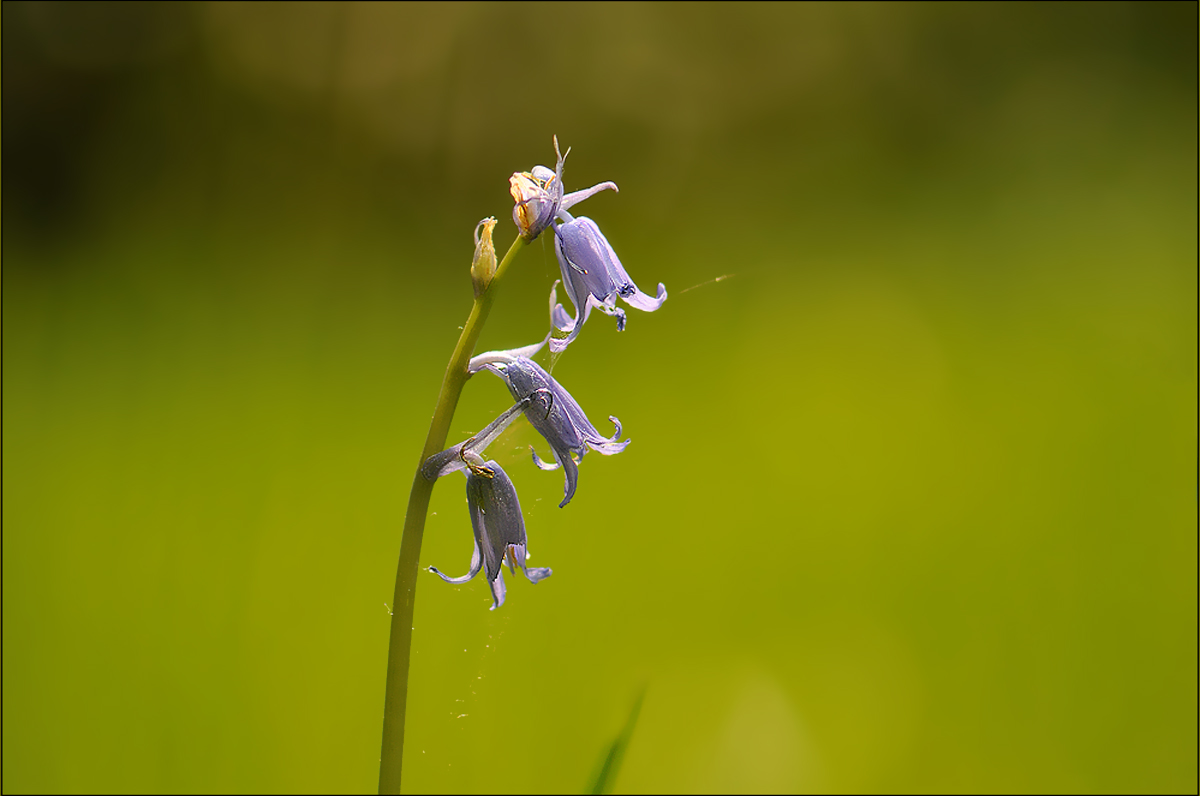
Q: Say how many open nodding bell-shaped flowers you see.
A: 3